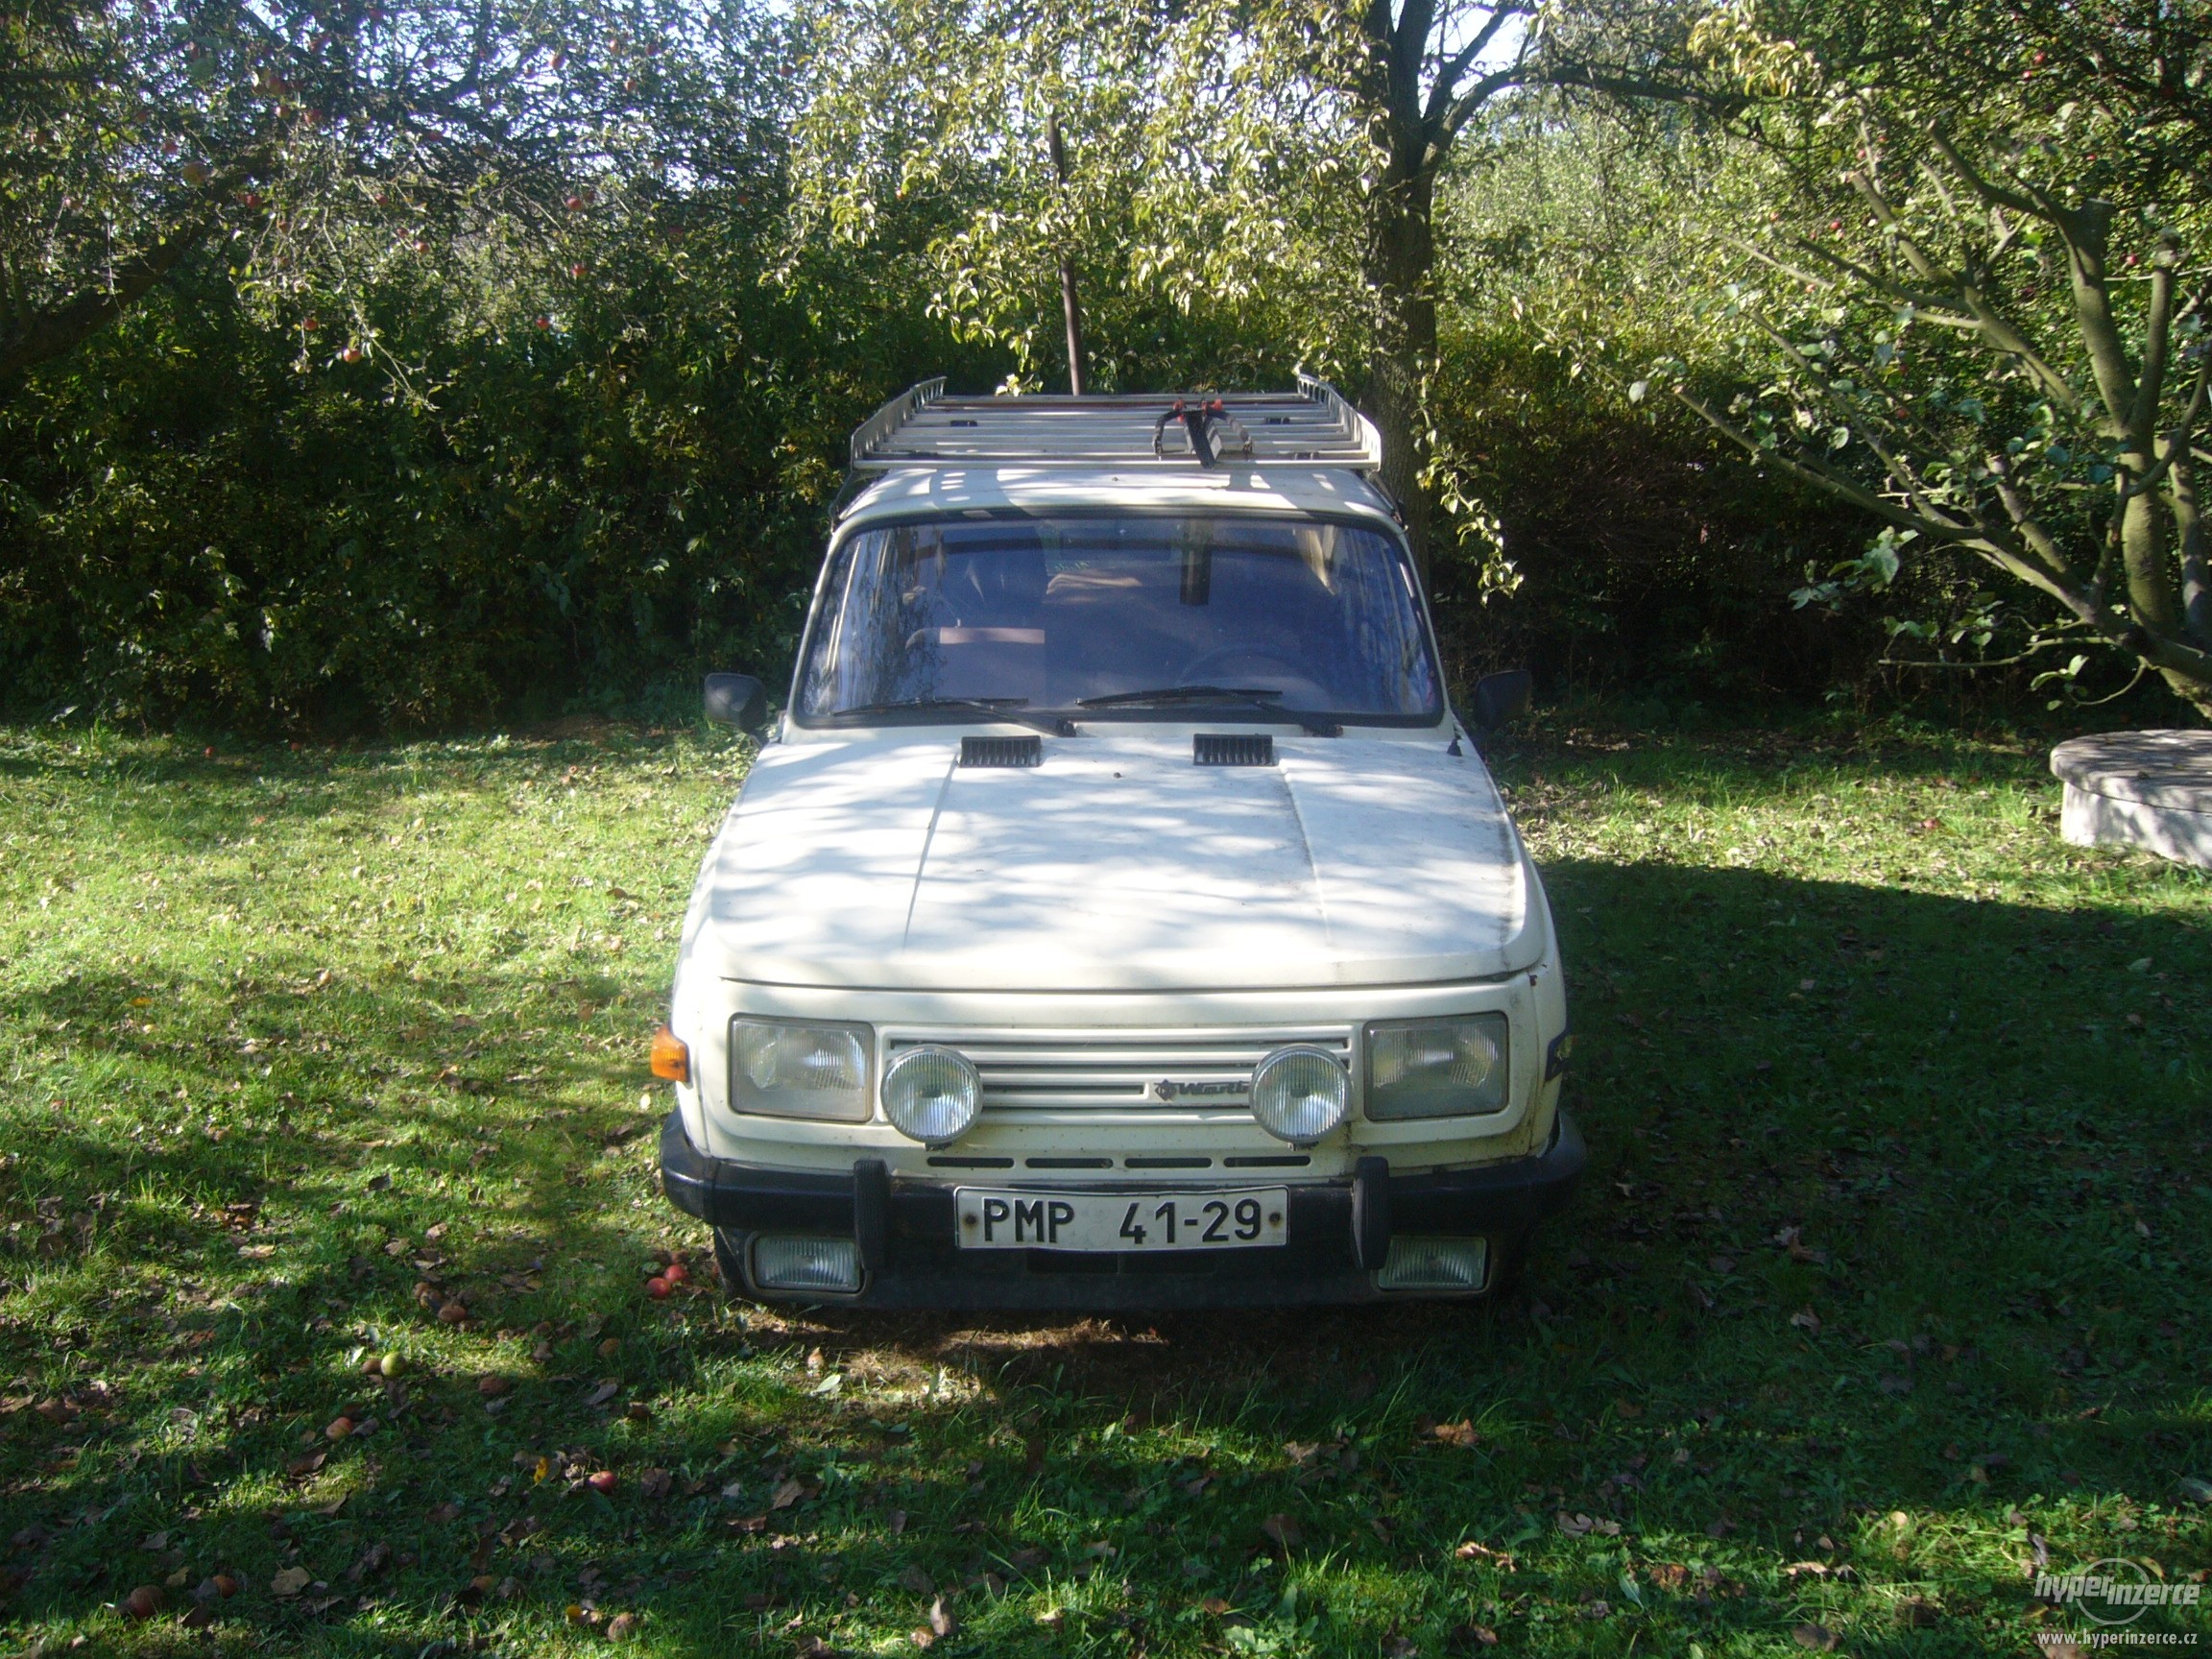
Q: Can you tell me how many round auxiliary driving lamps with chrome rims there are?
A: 2